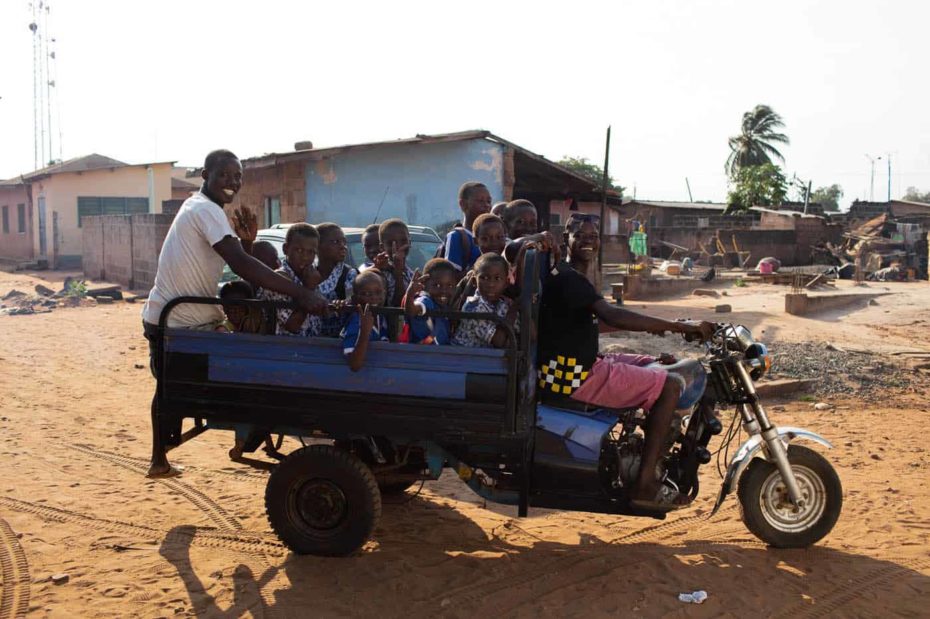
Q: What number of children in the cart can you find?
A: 13